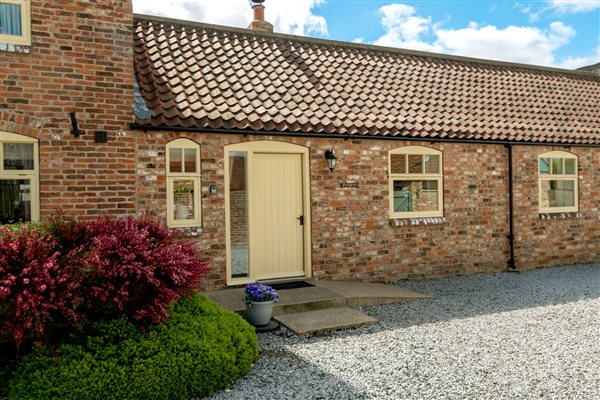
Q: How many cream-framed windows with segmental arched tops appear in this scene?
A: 4